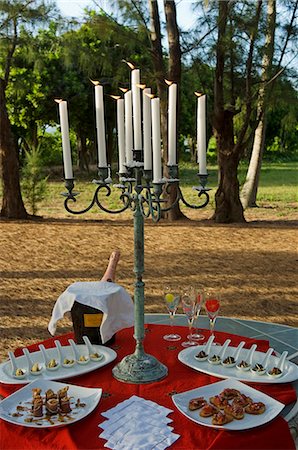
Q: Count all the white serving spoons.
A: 12